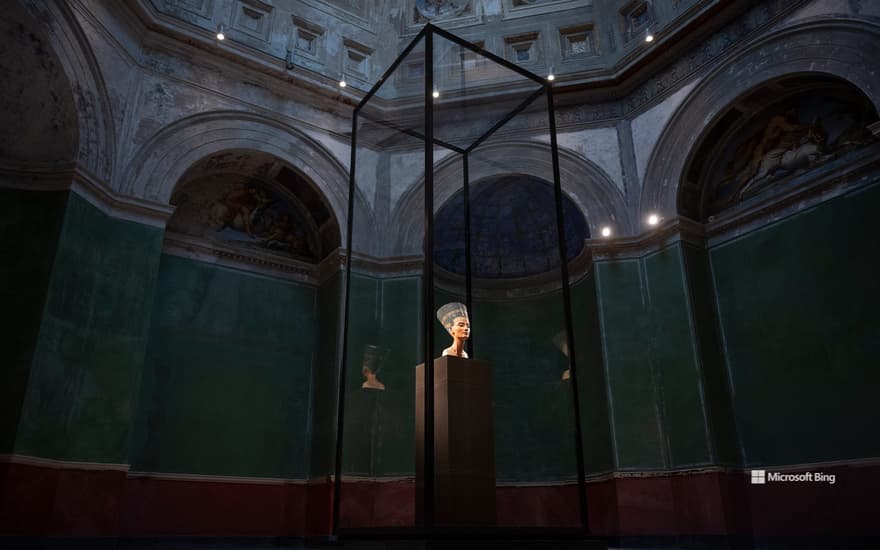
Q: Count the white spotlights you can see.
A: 7